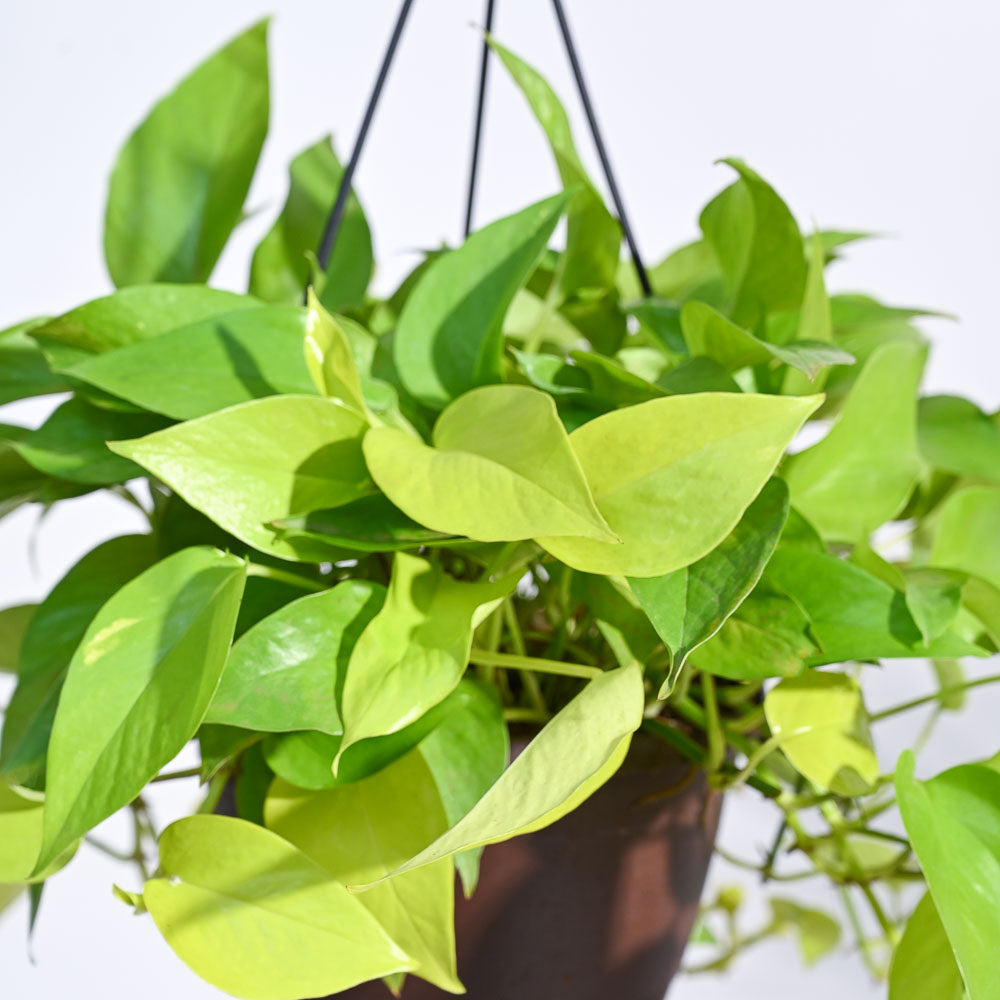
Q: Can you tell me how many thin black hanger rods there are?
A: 3